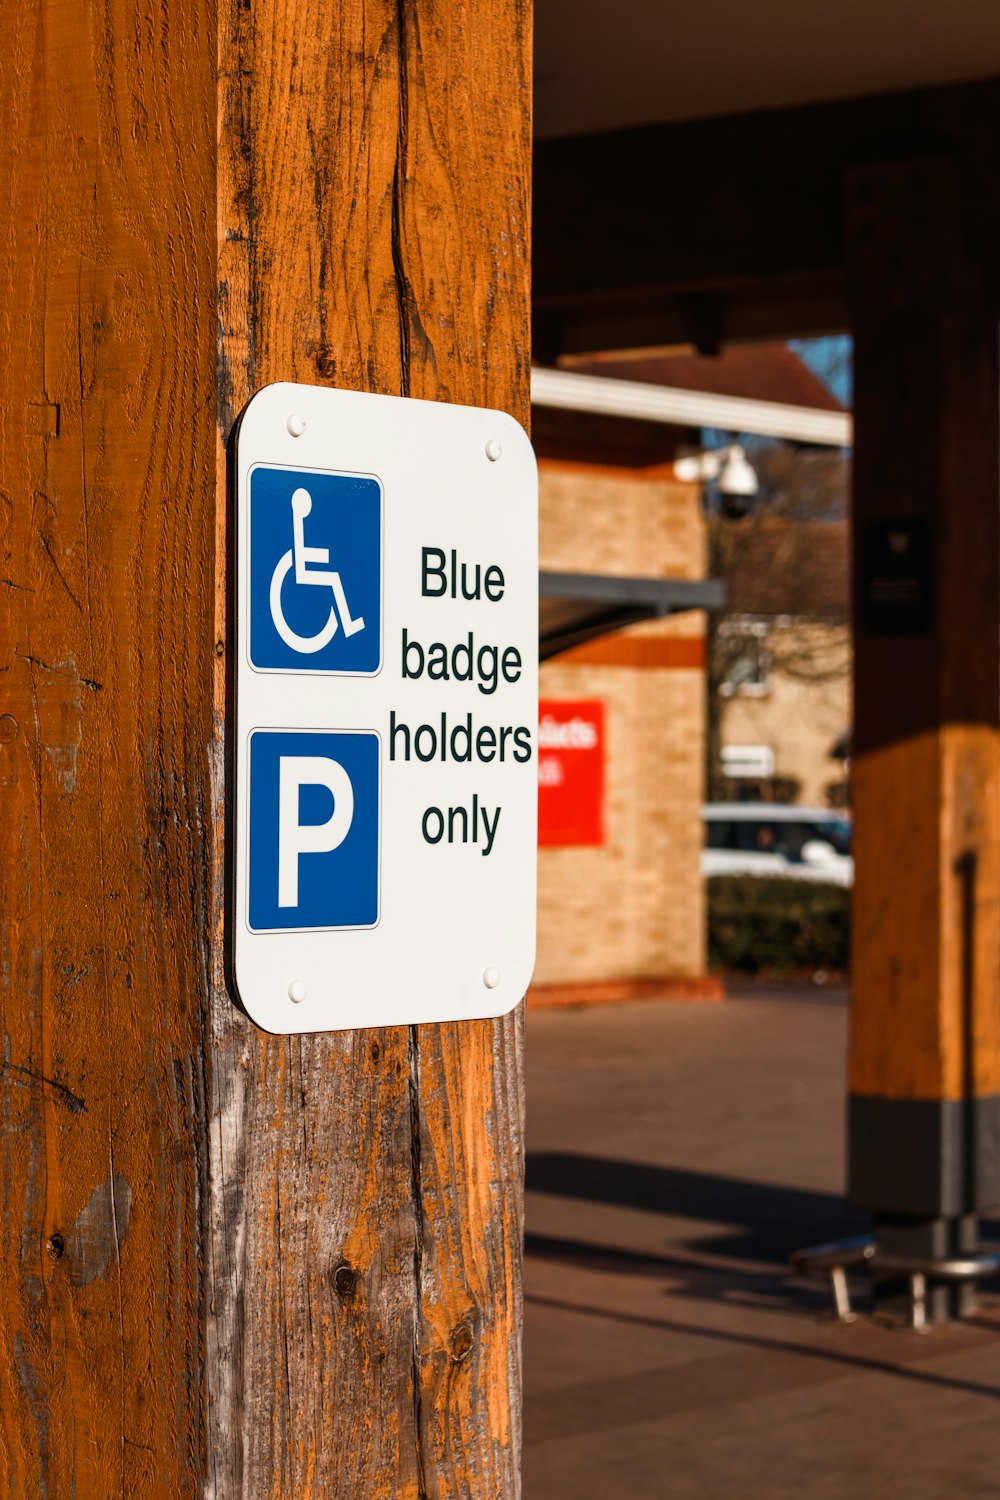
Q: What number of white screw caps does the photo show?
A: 4